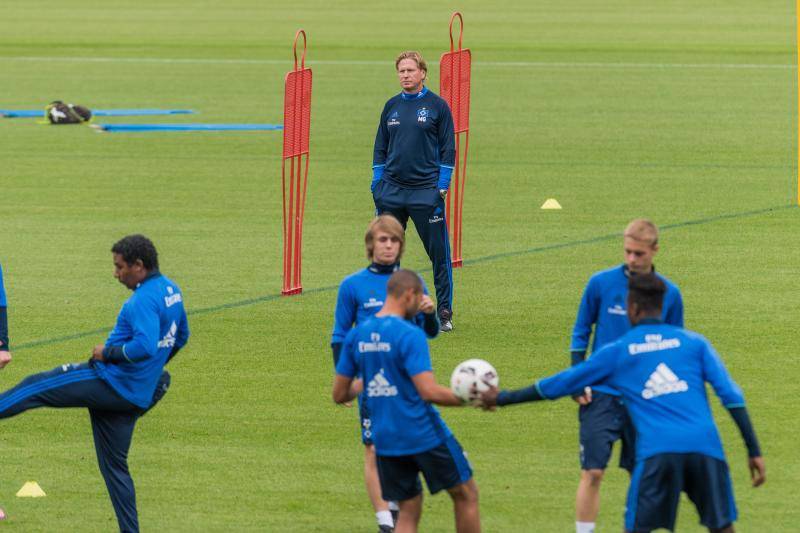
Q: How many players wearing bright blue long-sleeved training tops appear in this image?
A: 4